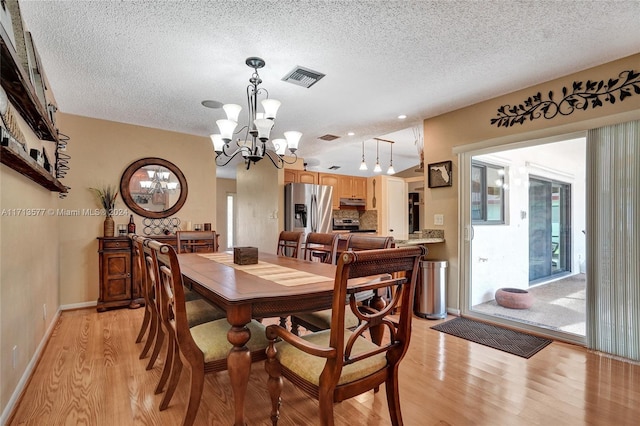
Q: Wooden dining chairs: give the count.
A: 8